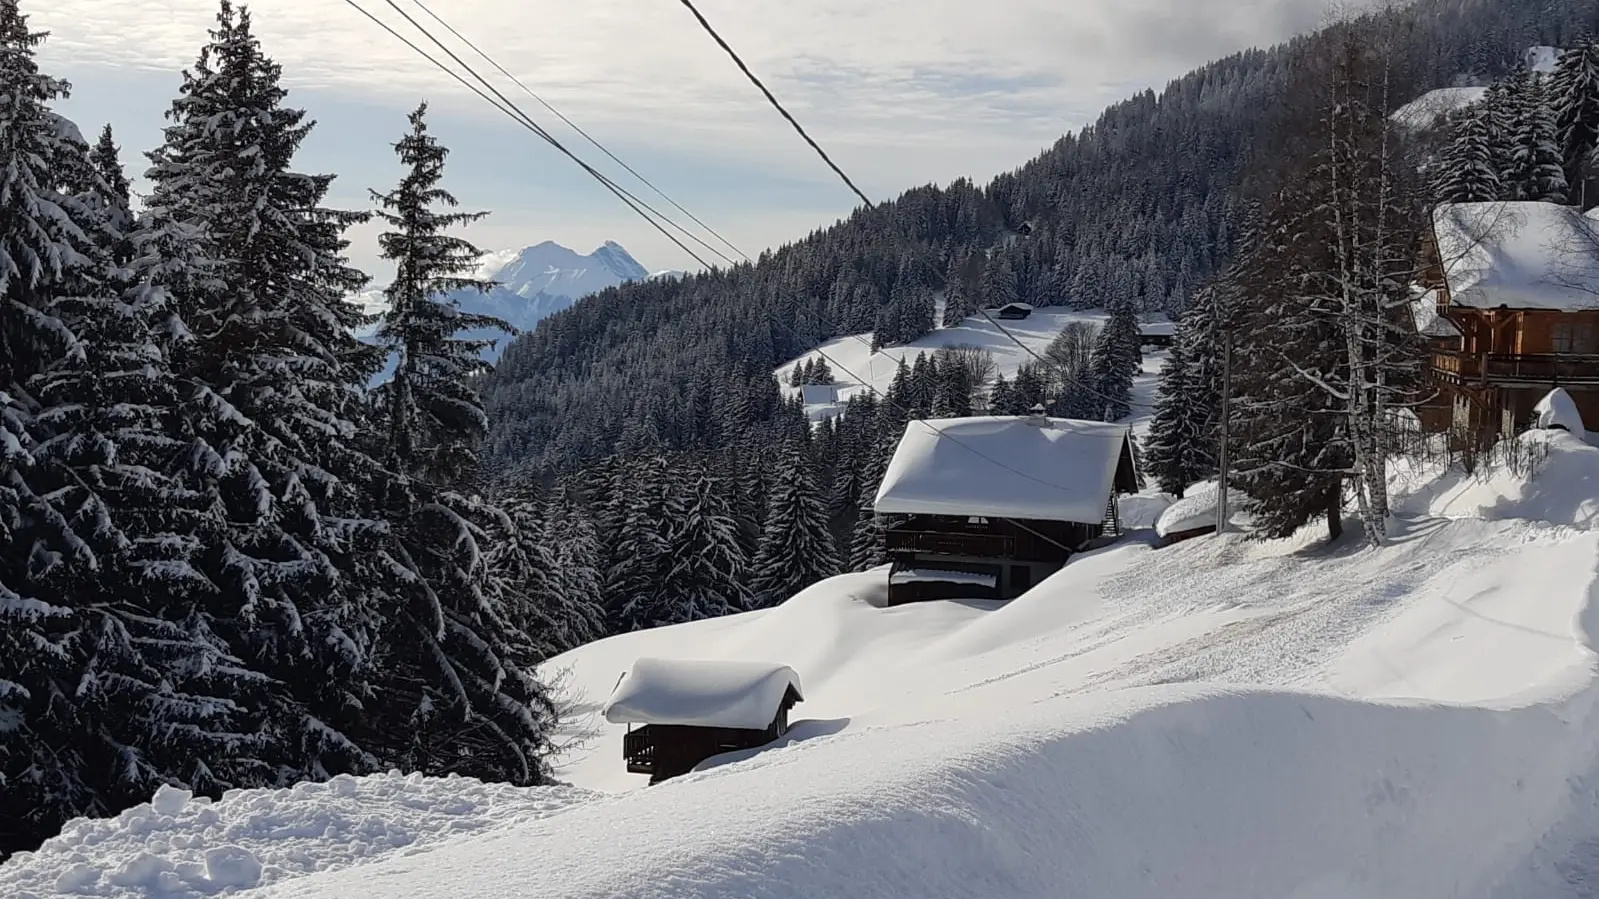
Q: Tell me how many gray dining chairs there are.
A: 0